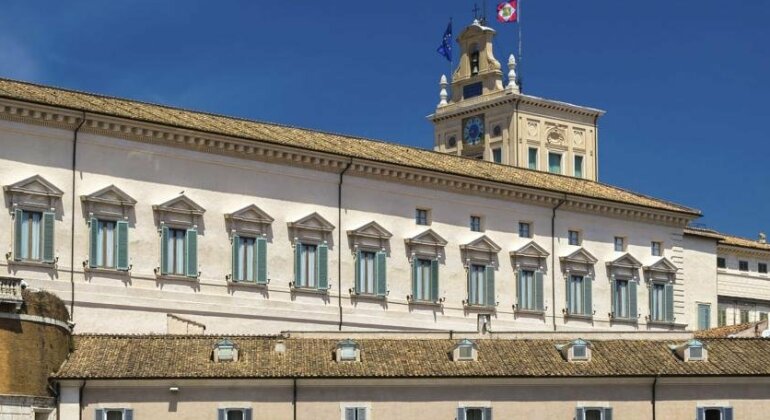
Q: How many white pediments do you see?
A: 12